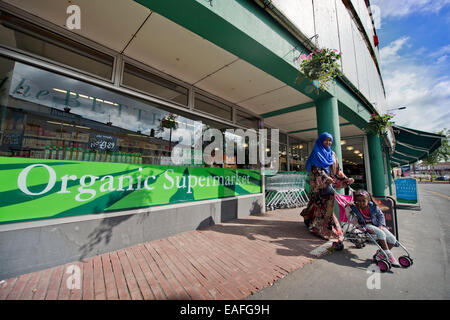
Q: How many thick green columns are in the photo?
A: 2